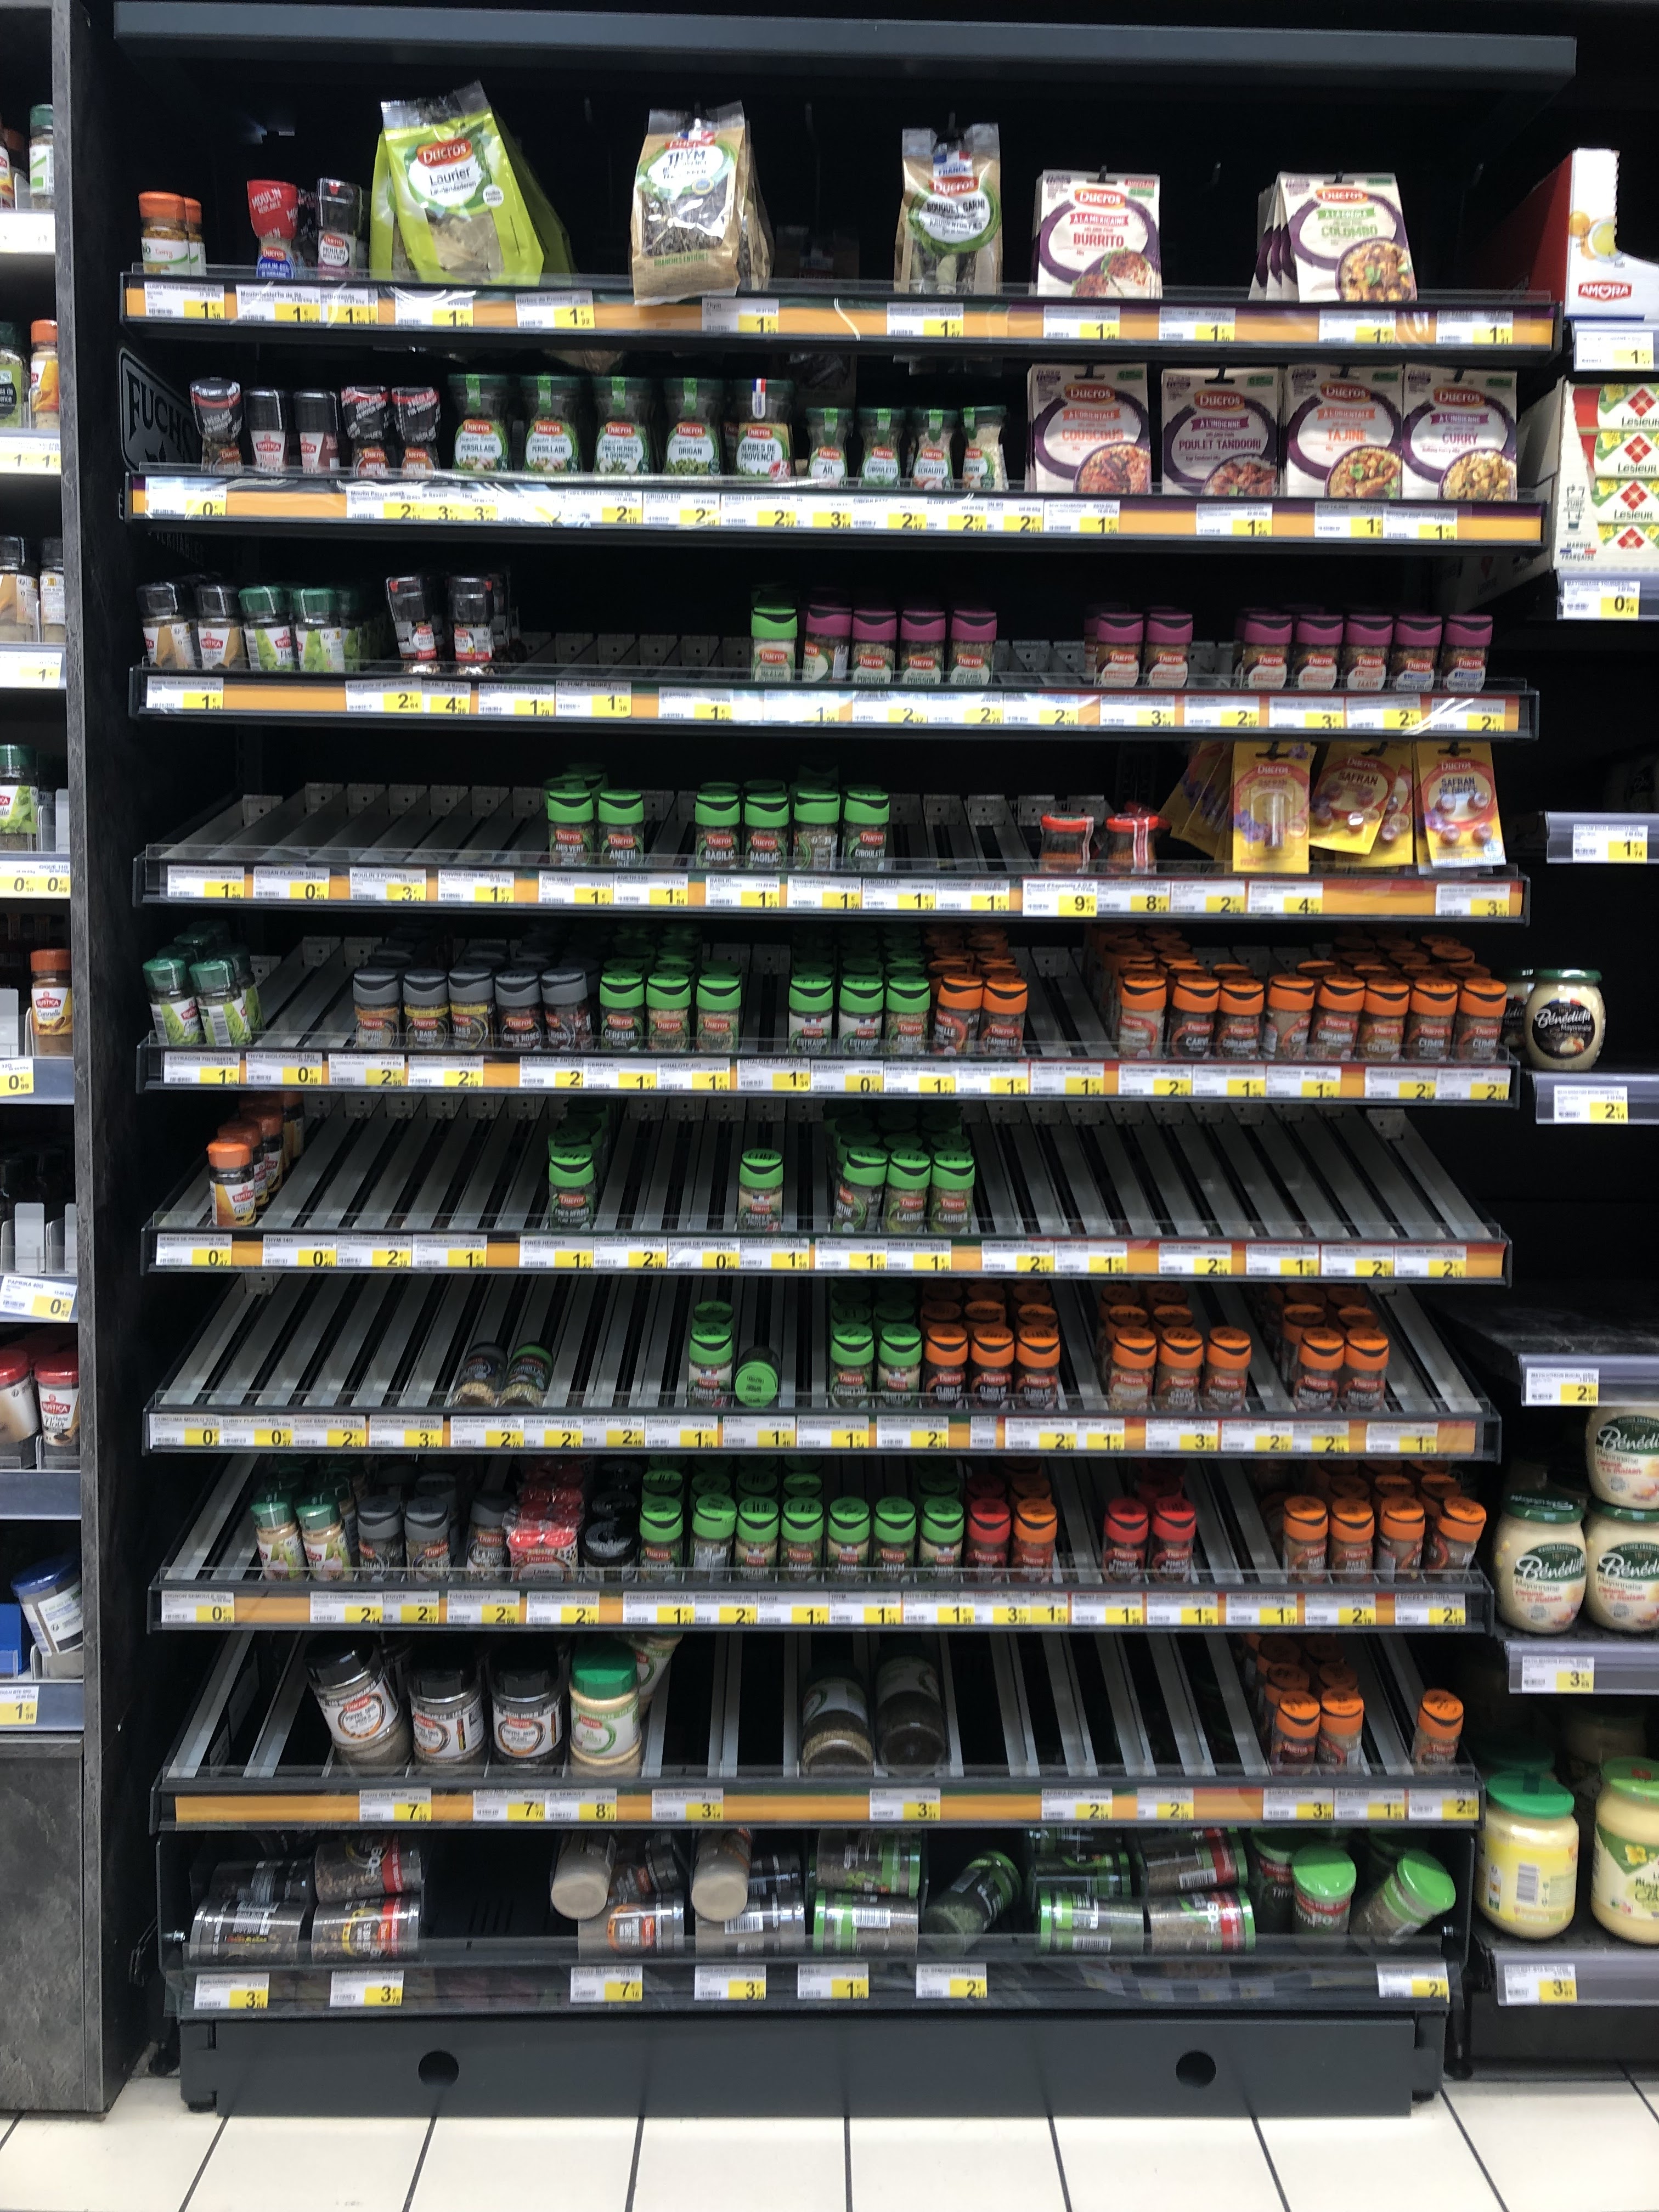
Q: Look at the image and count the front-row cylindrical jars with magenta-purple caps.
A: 11